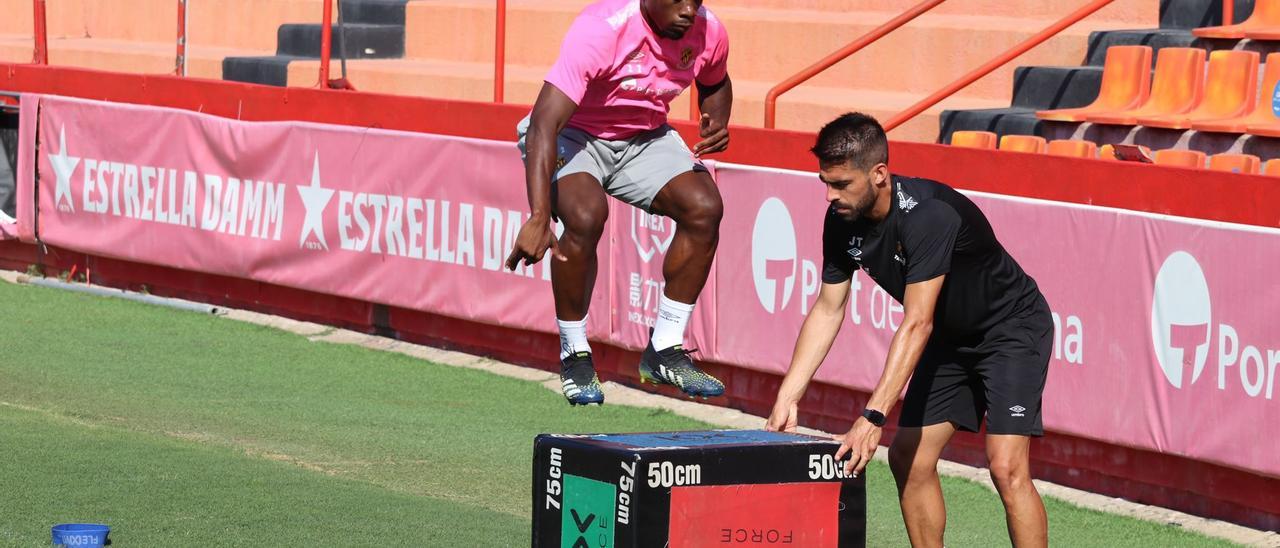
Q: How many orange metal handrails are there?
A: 2